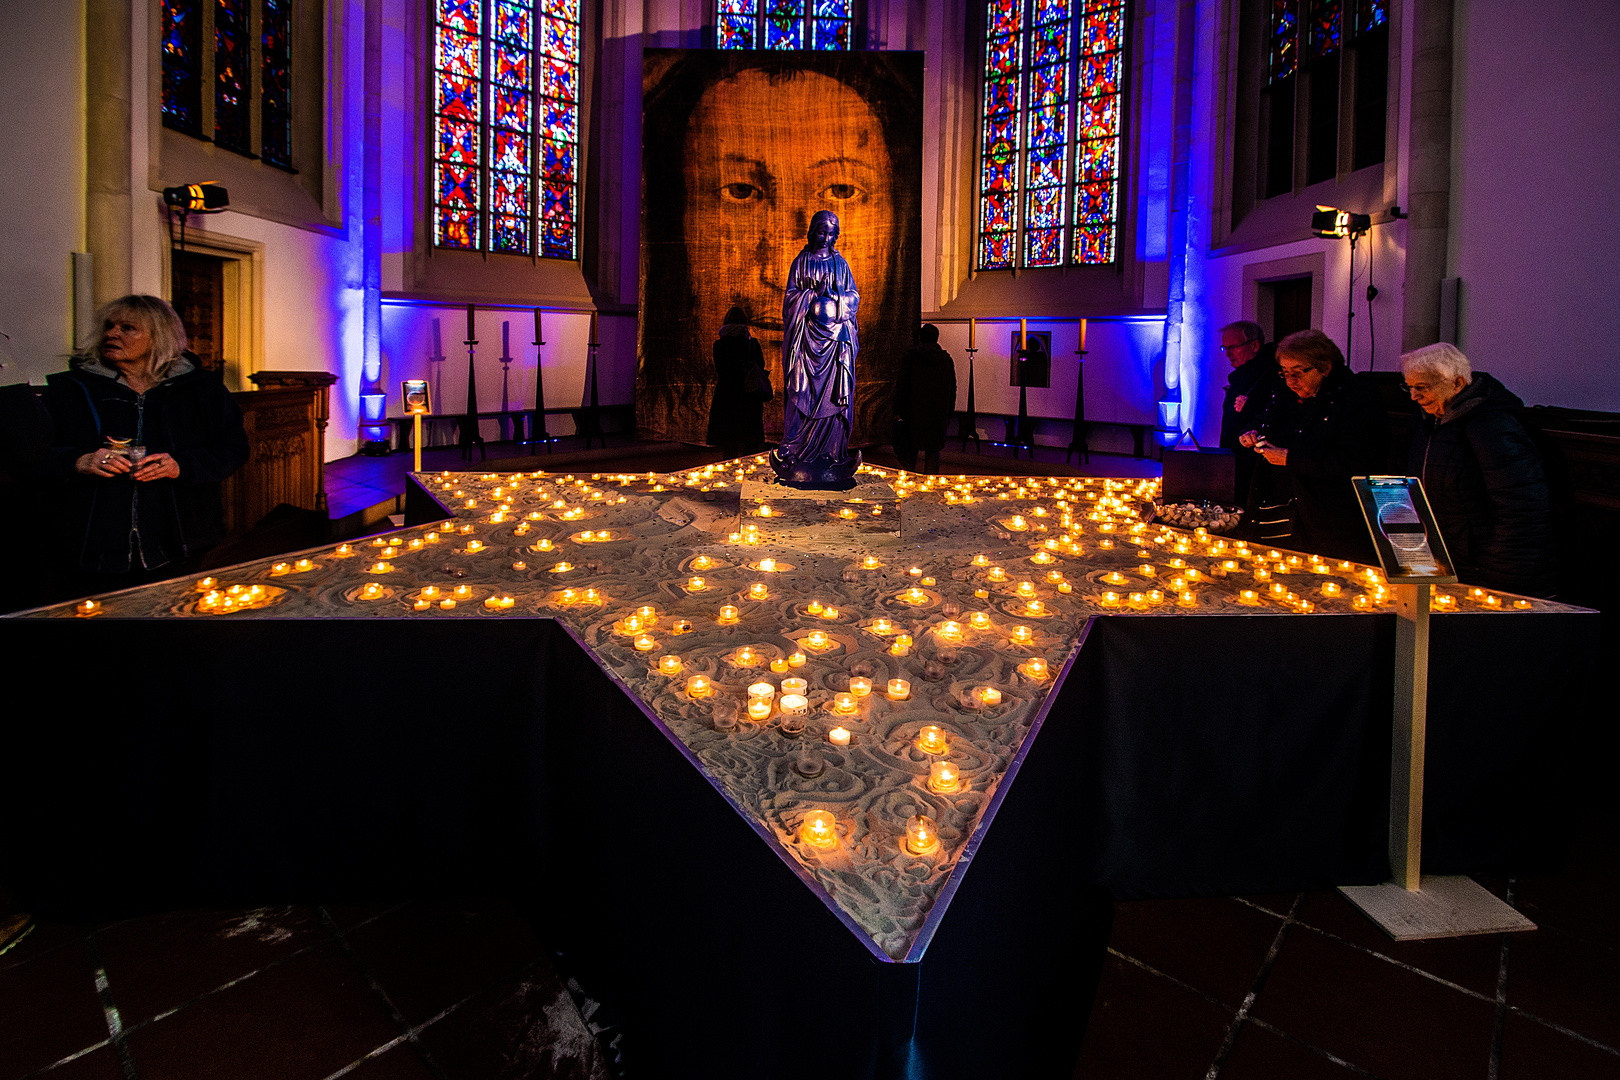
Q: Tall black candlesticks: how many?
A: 6